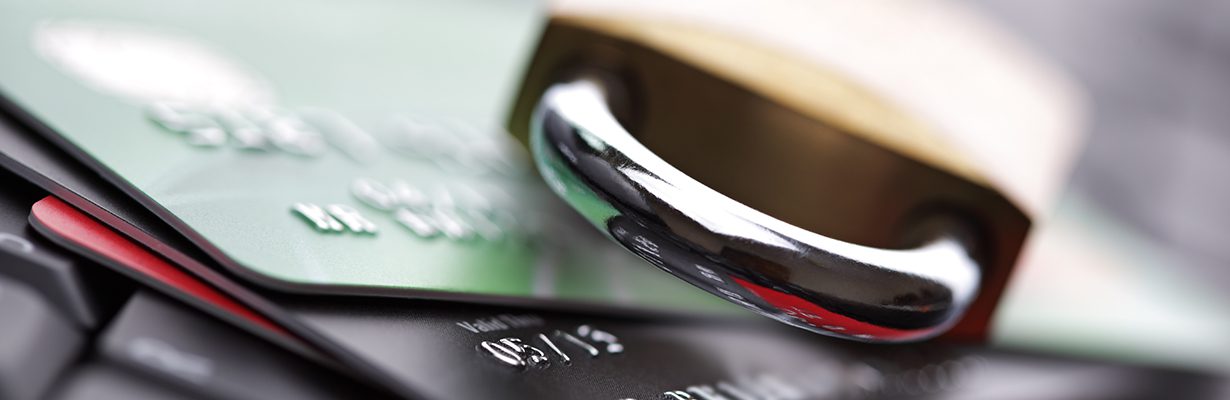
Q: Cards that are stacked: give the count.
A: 3